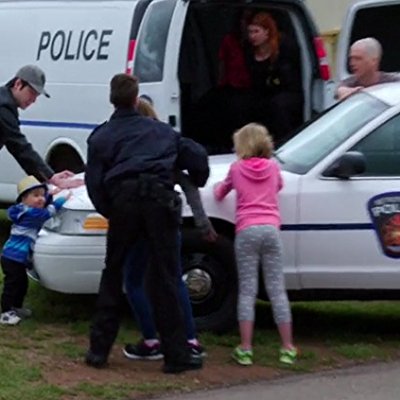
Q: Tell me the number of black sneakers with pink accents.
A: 2